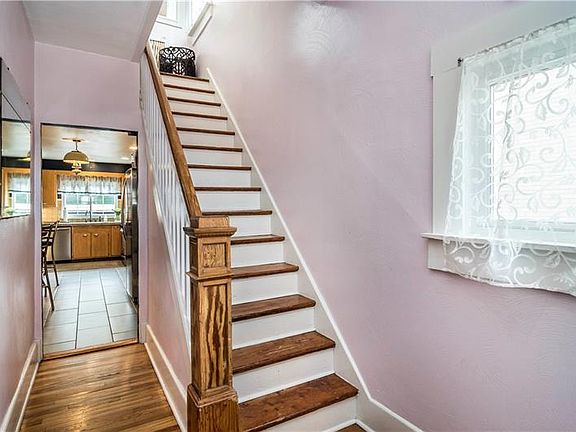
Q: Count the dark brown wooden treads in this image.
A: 14